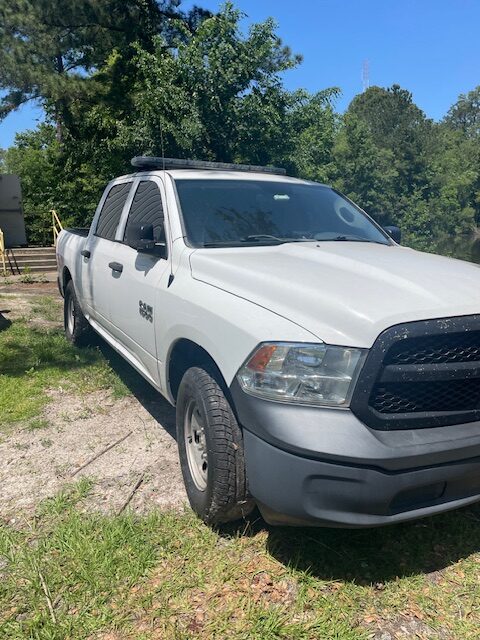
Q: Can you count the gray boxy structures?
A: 1